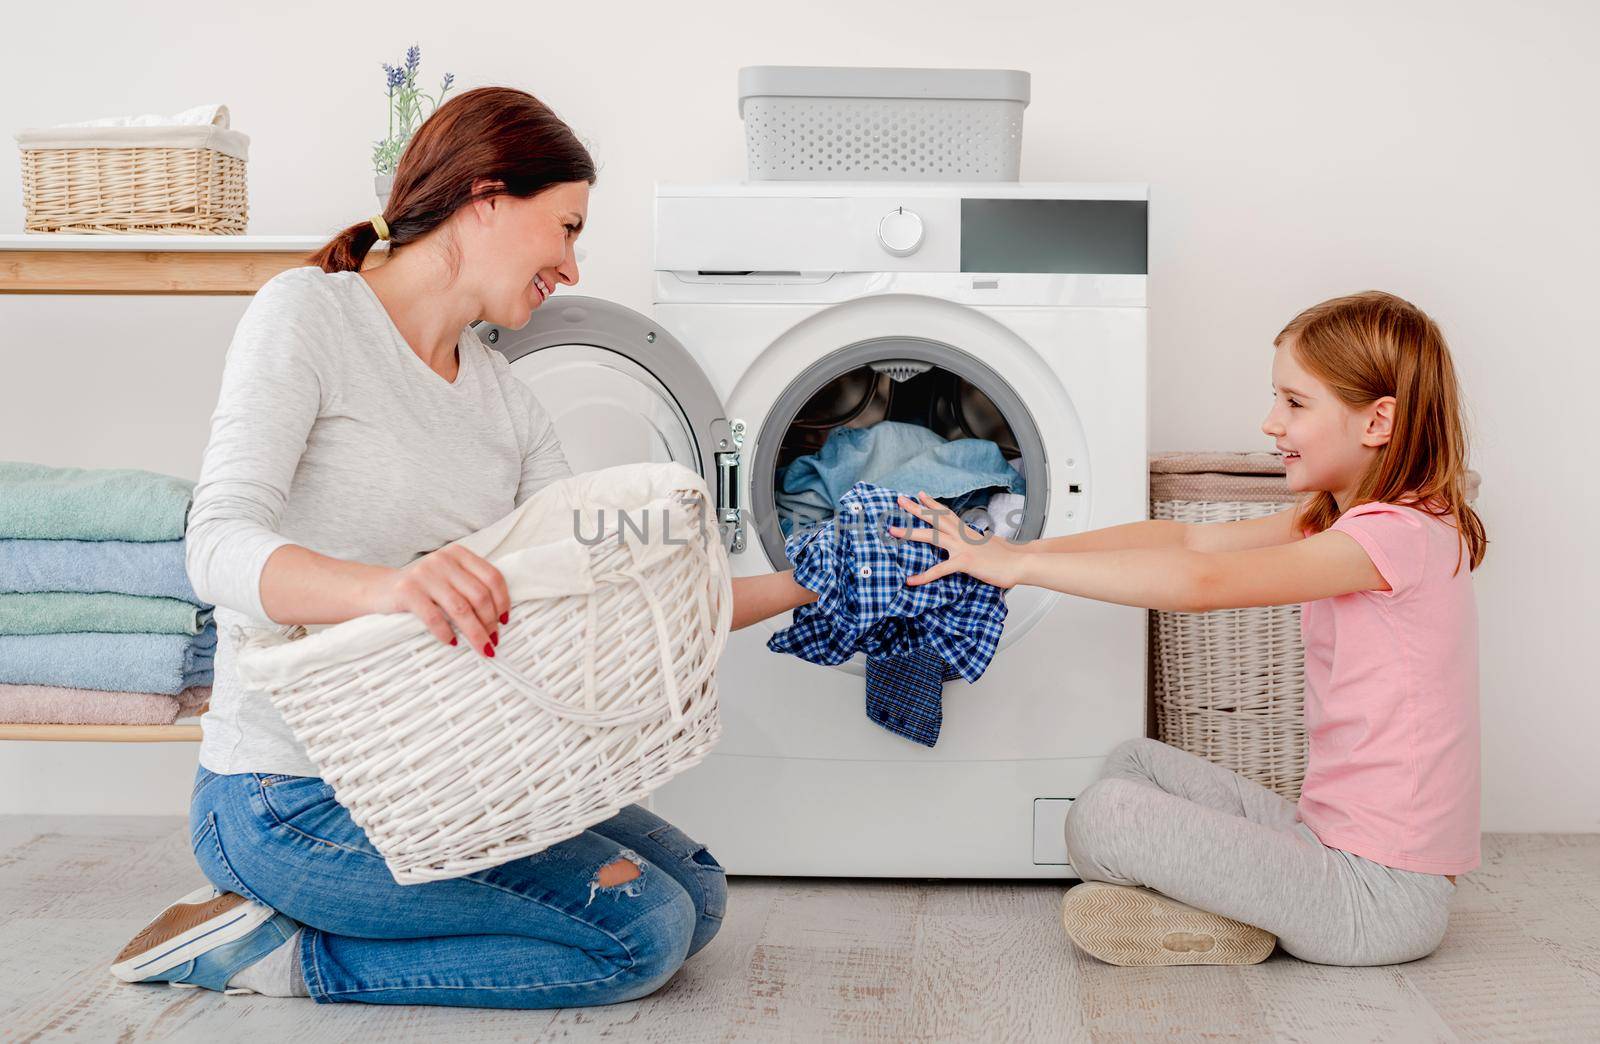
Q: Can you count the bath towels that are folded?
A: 5